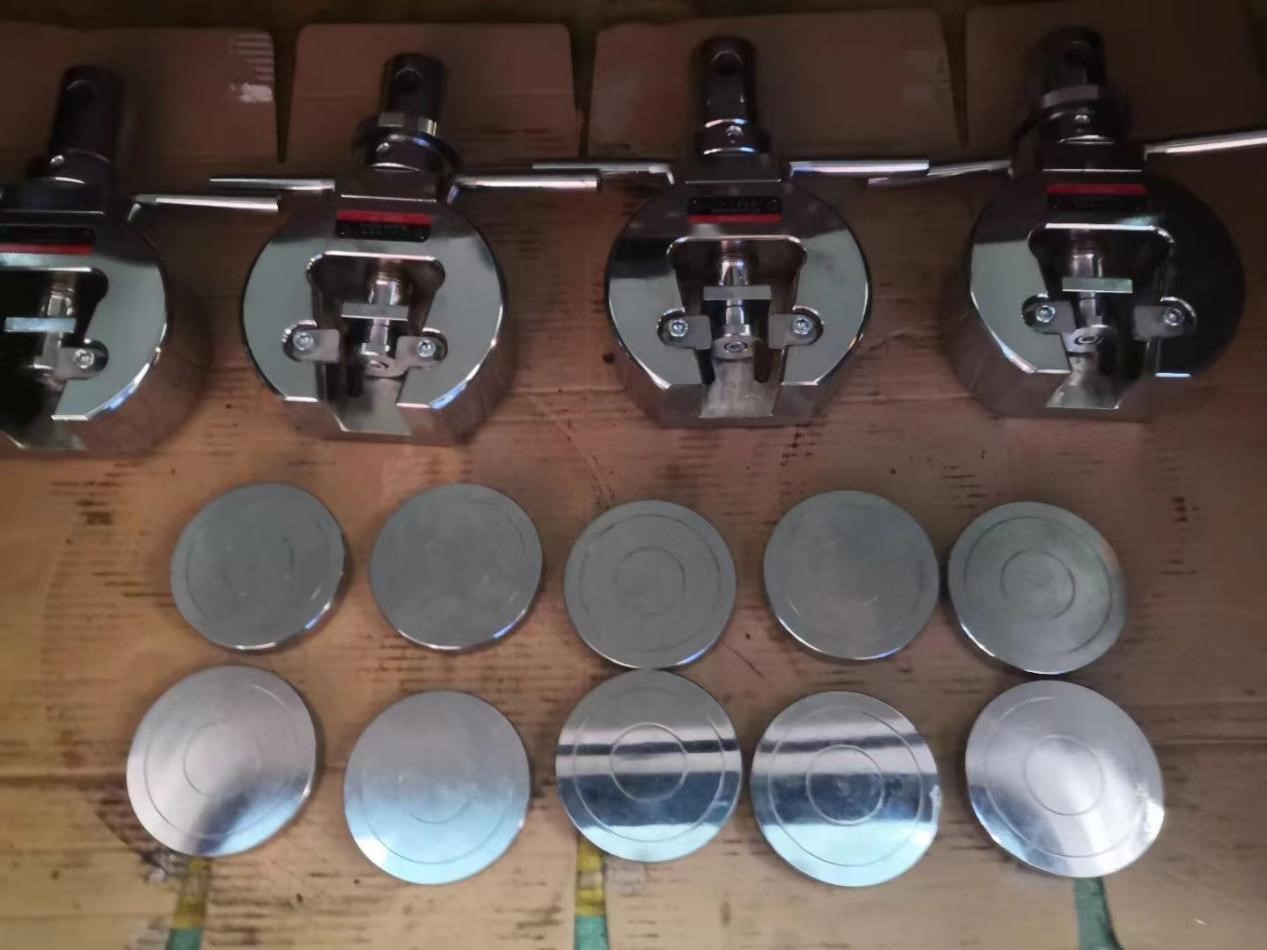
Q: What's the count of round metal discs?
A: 10